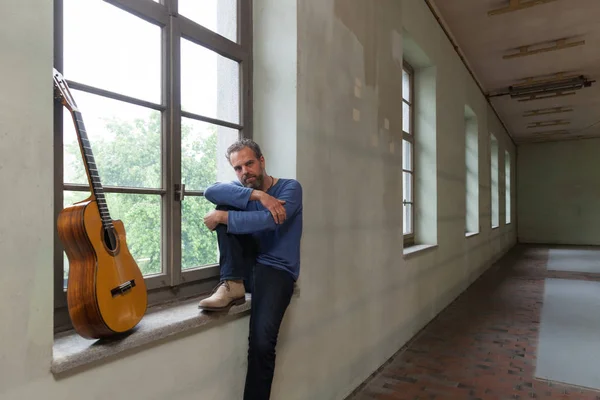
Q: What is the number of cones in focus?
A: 0